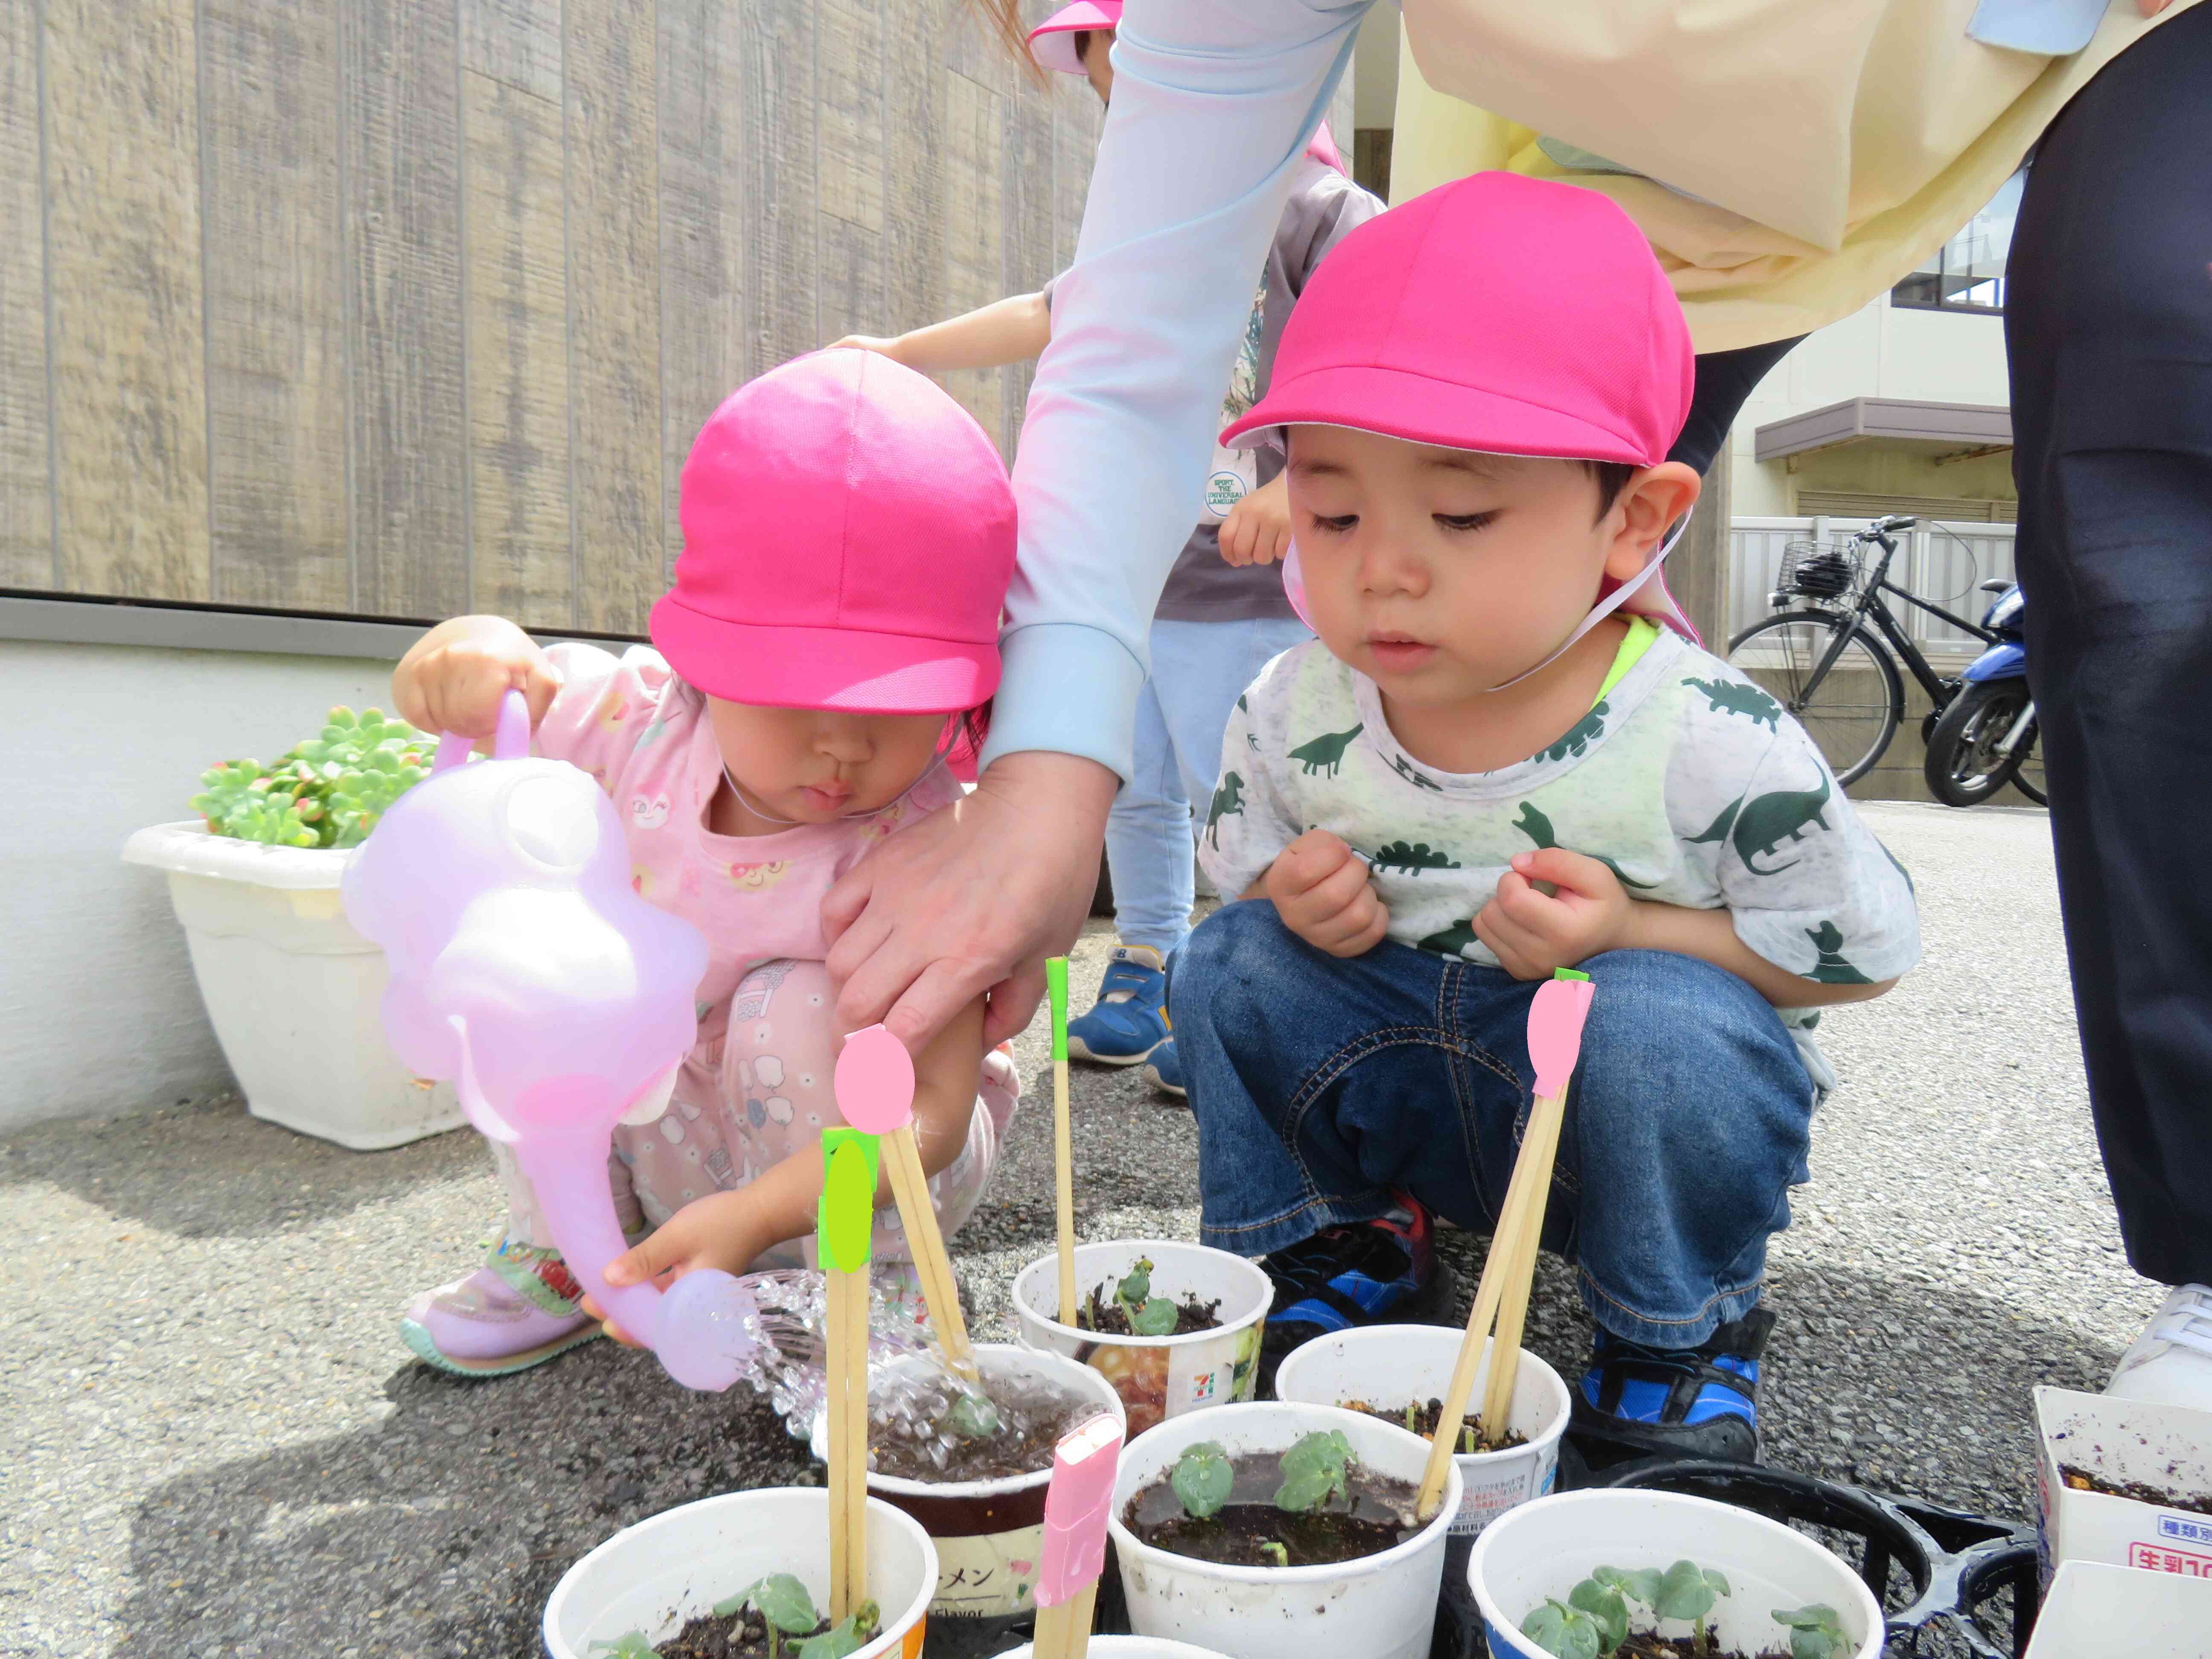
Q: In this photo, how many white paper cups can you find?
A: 7